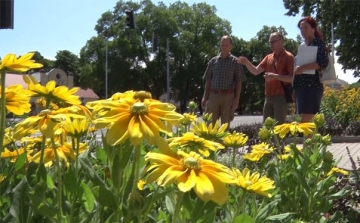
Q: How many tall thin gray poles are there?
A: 3